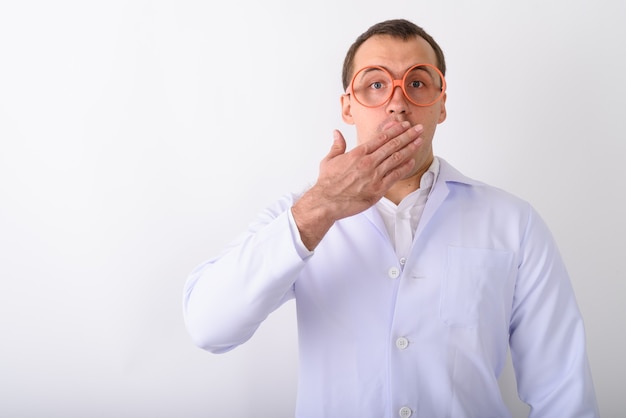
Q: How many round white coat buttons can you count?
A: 3